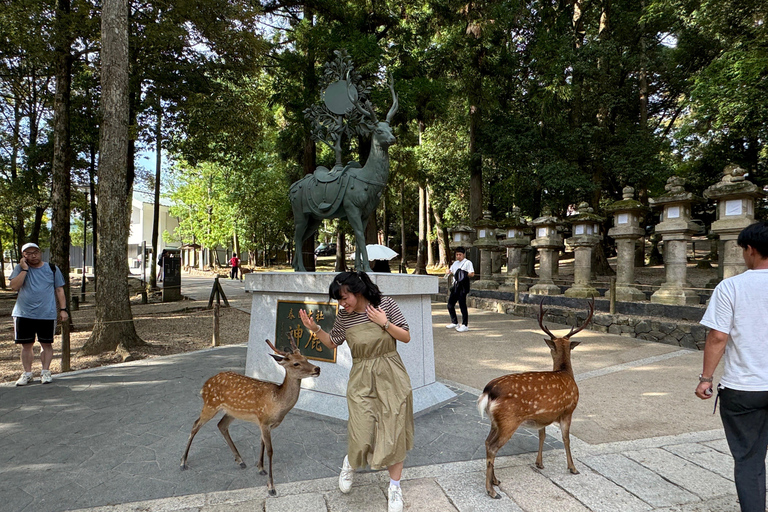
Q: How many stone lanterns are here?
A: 8